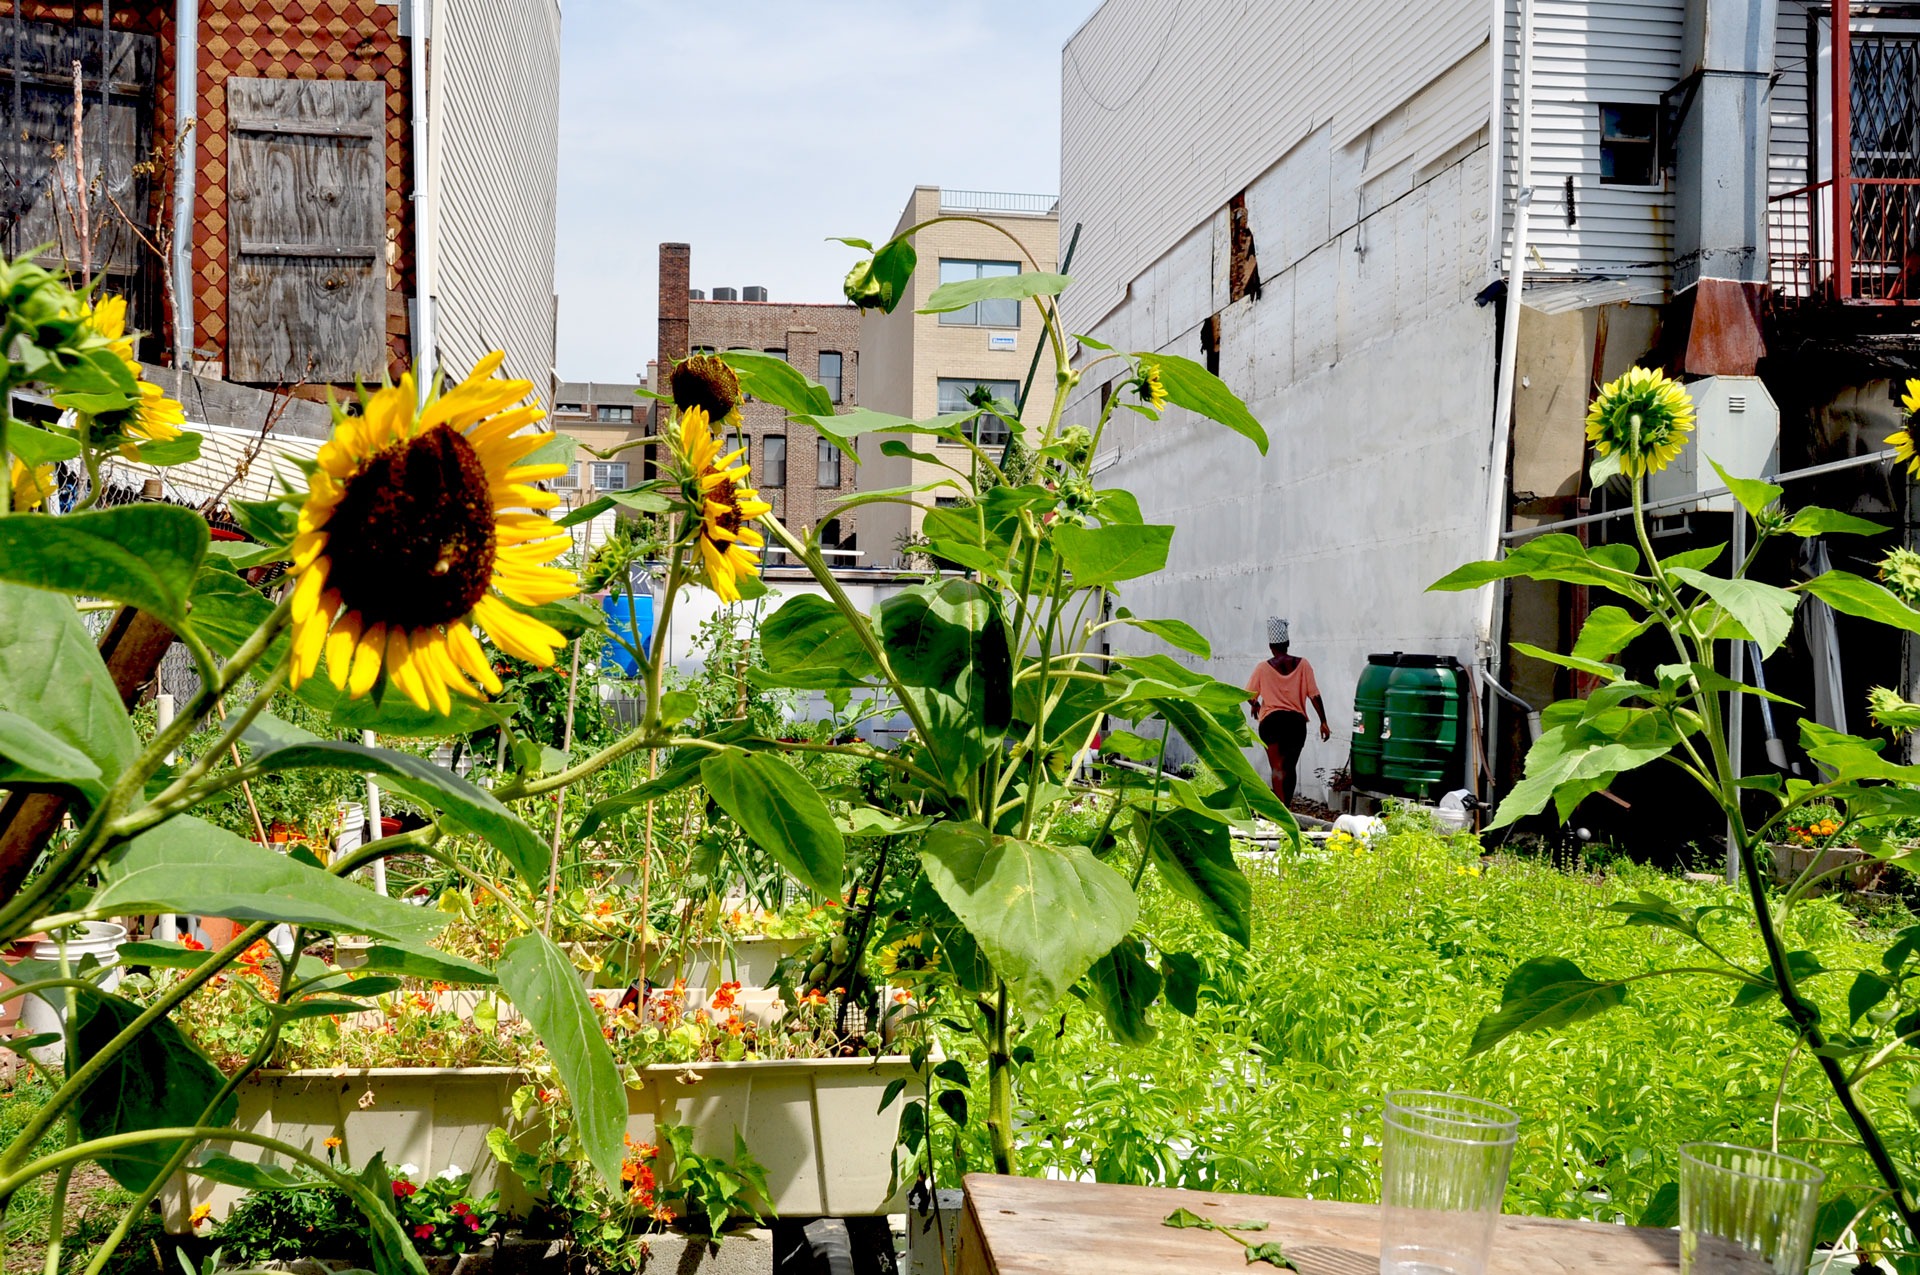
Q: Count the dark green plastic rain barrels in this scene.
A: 2